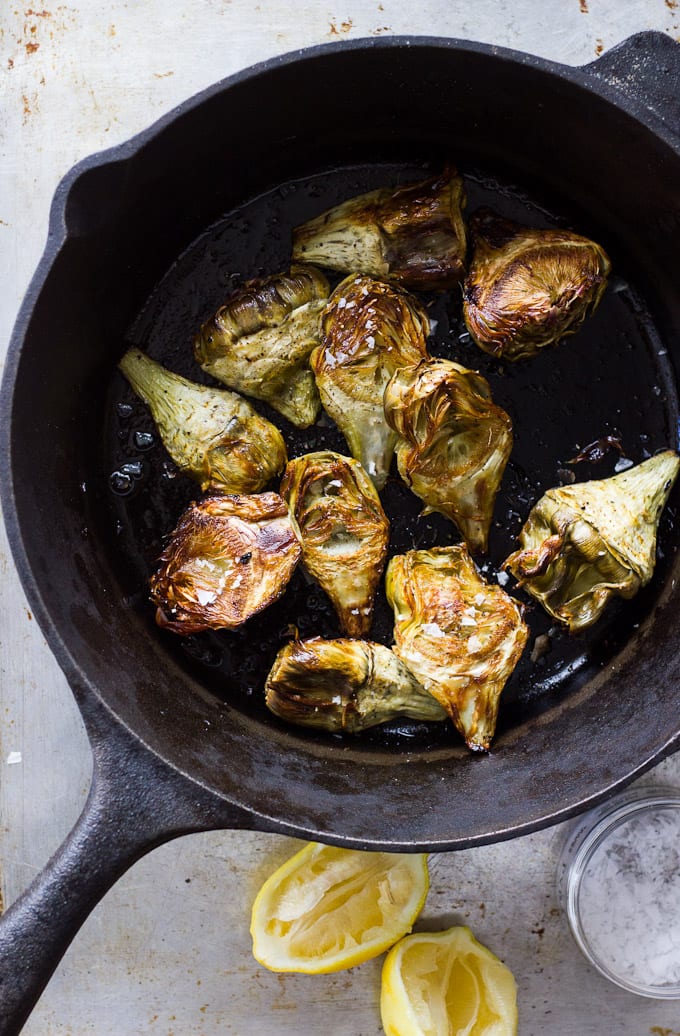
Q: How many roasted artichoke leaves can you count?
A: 11